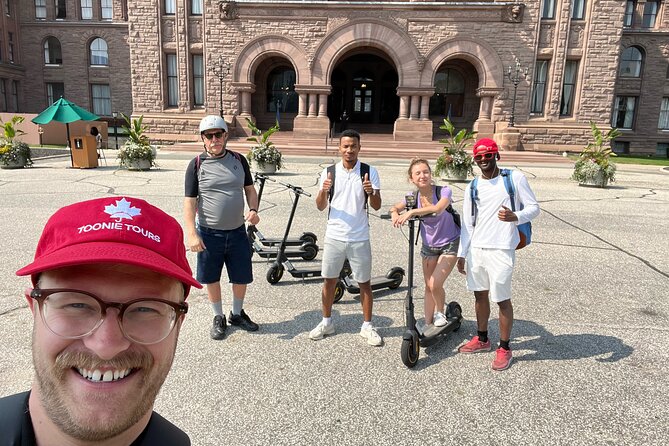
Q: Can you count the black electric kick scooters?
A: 5